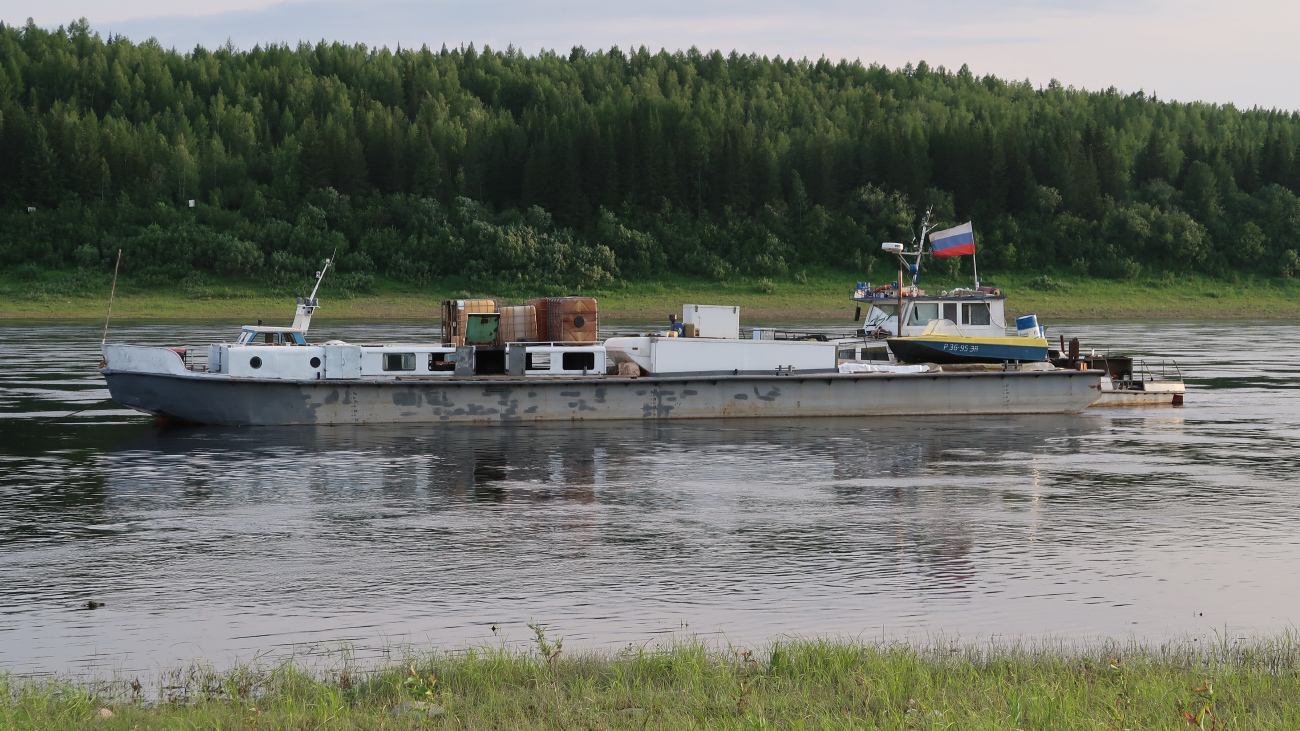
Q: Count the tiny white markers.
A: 2